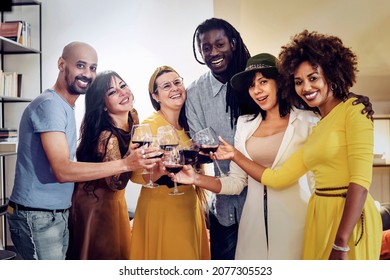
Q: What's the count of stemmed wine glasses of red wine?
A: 6